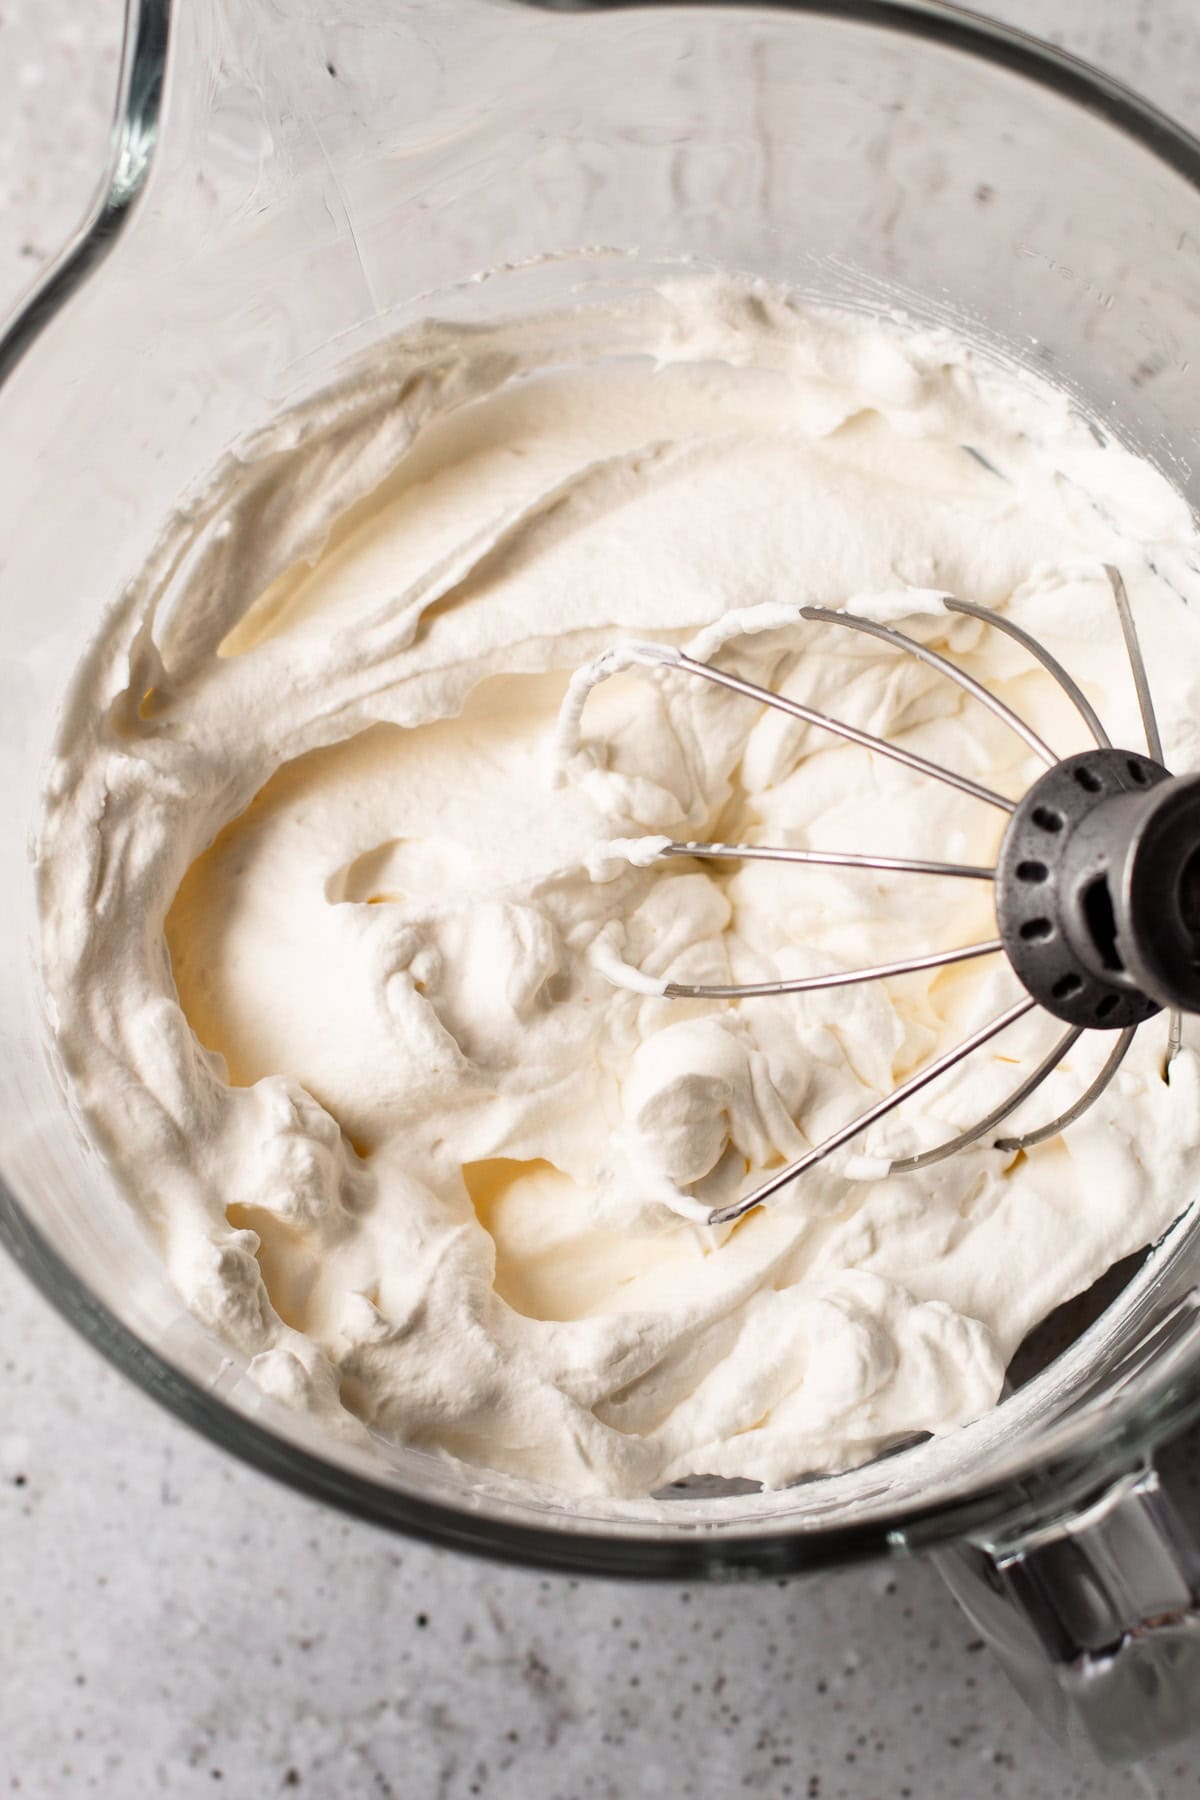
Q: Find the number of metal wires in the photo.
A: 10